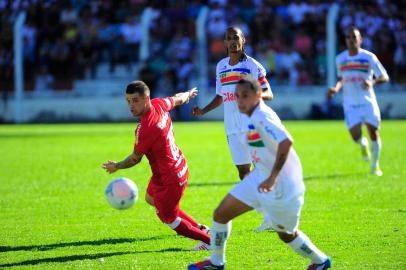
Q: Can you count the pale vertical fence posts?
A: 4